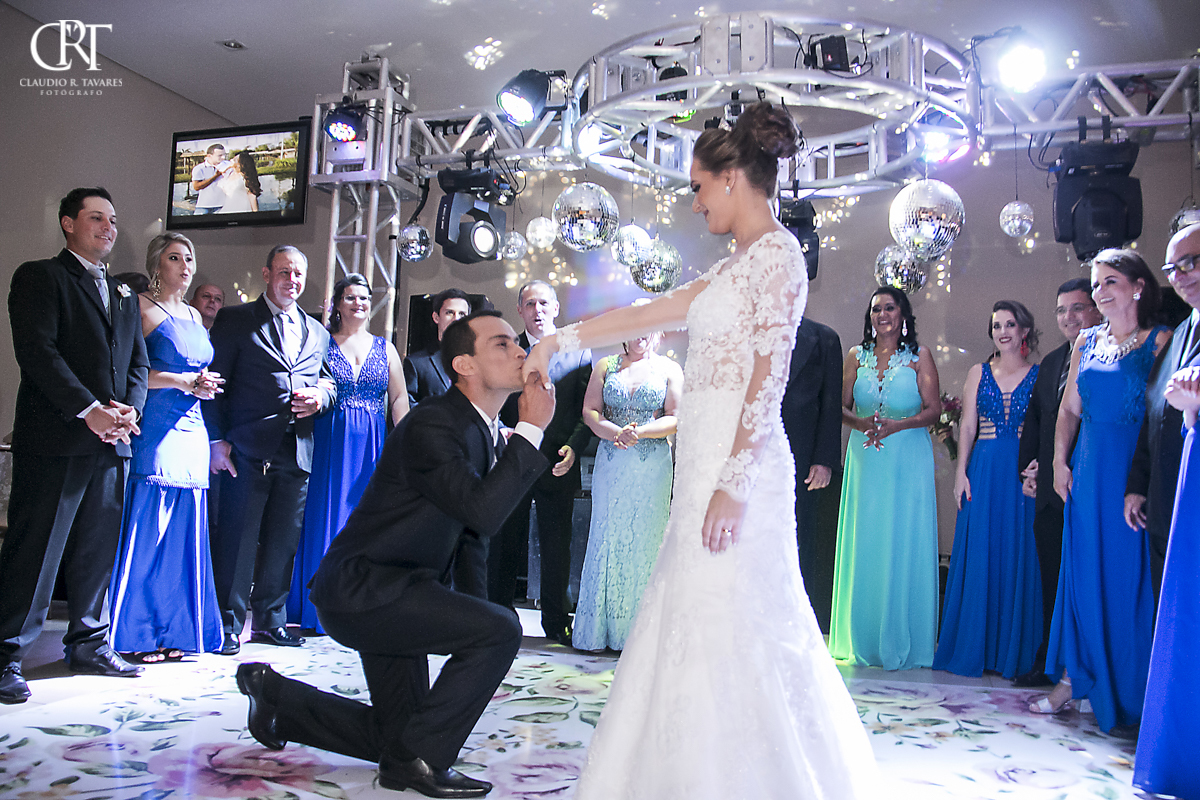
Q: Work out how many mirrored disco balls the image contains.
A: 10